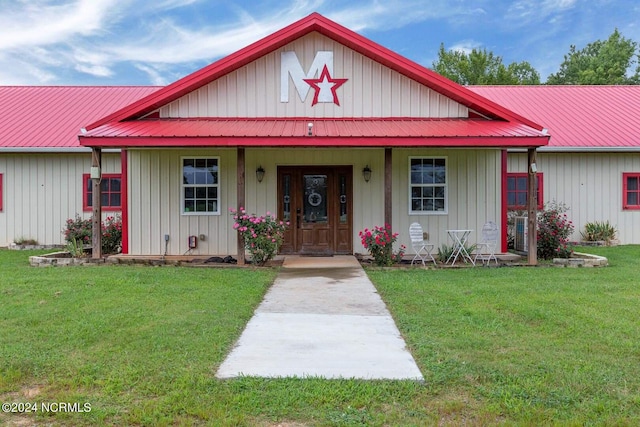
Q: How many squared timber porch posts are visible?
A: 4